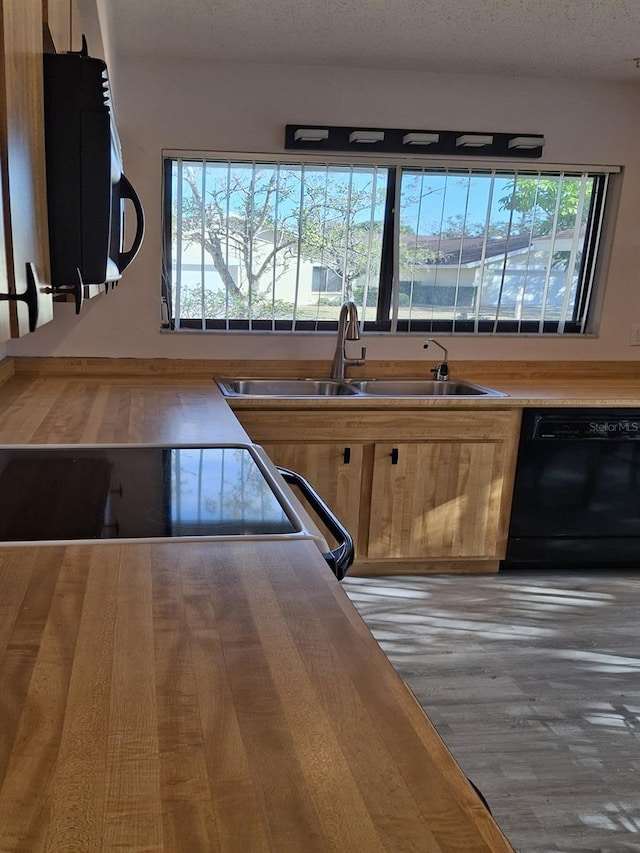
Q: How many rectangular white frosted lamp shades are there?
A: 5